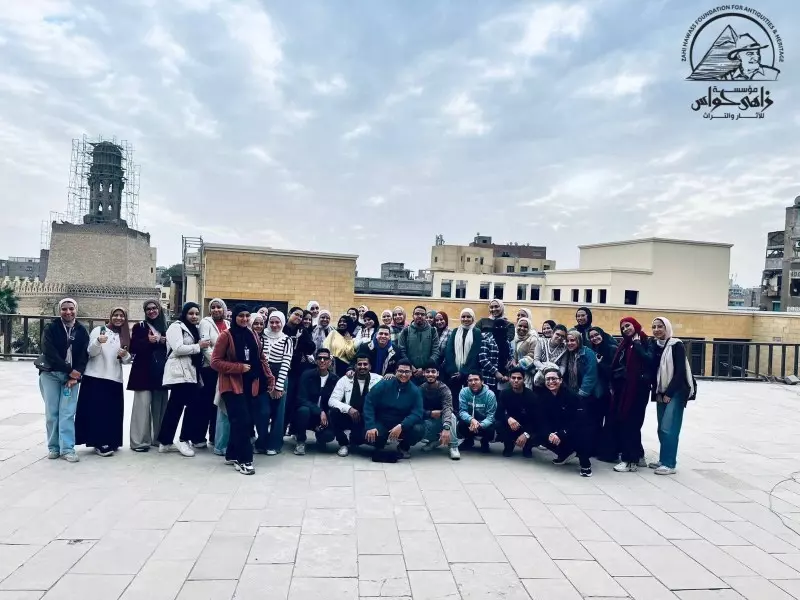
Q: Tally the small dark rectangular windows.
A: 11